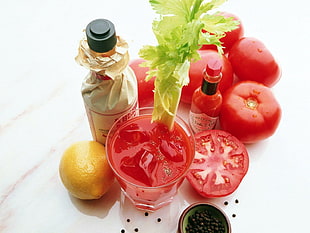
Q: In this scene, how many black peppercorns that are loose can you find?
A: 8